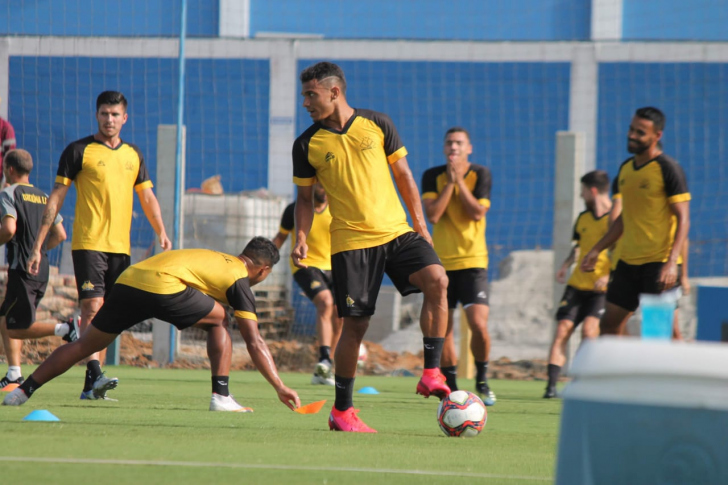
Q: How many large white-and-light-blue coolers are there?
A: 1